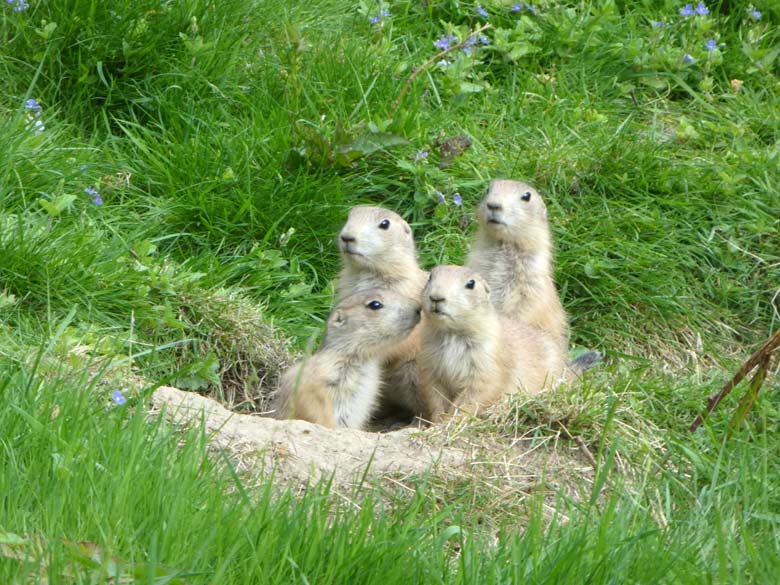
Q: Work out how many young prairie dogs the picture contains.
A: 4